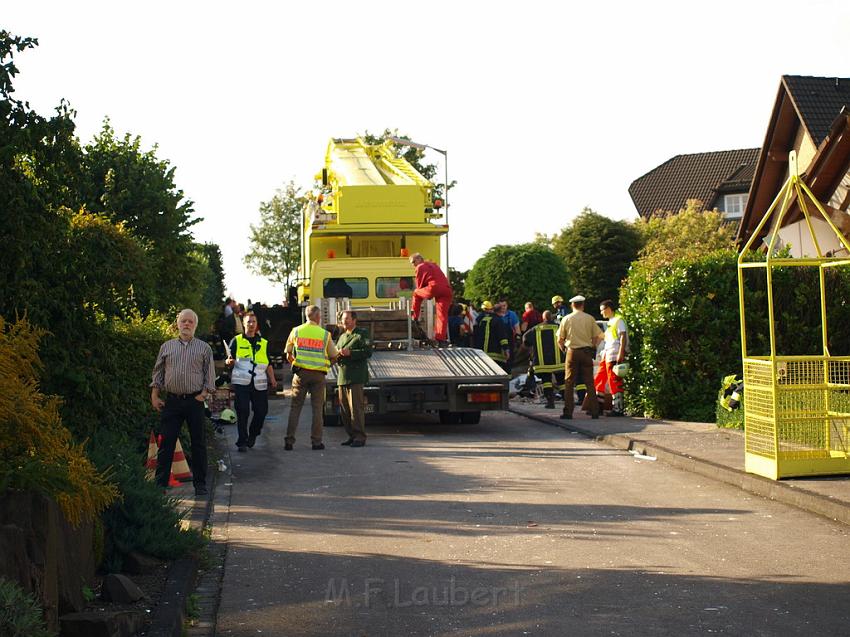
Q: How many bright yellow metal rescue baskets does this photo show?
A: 1